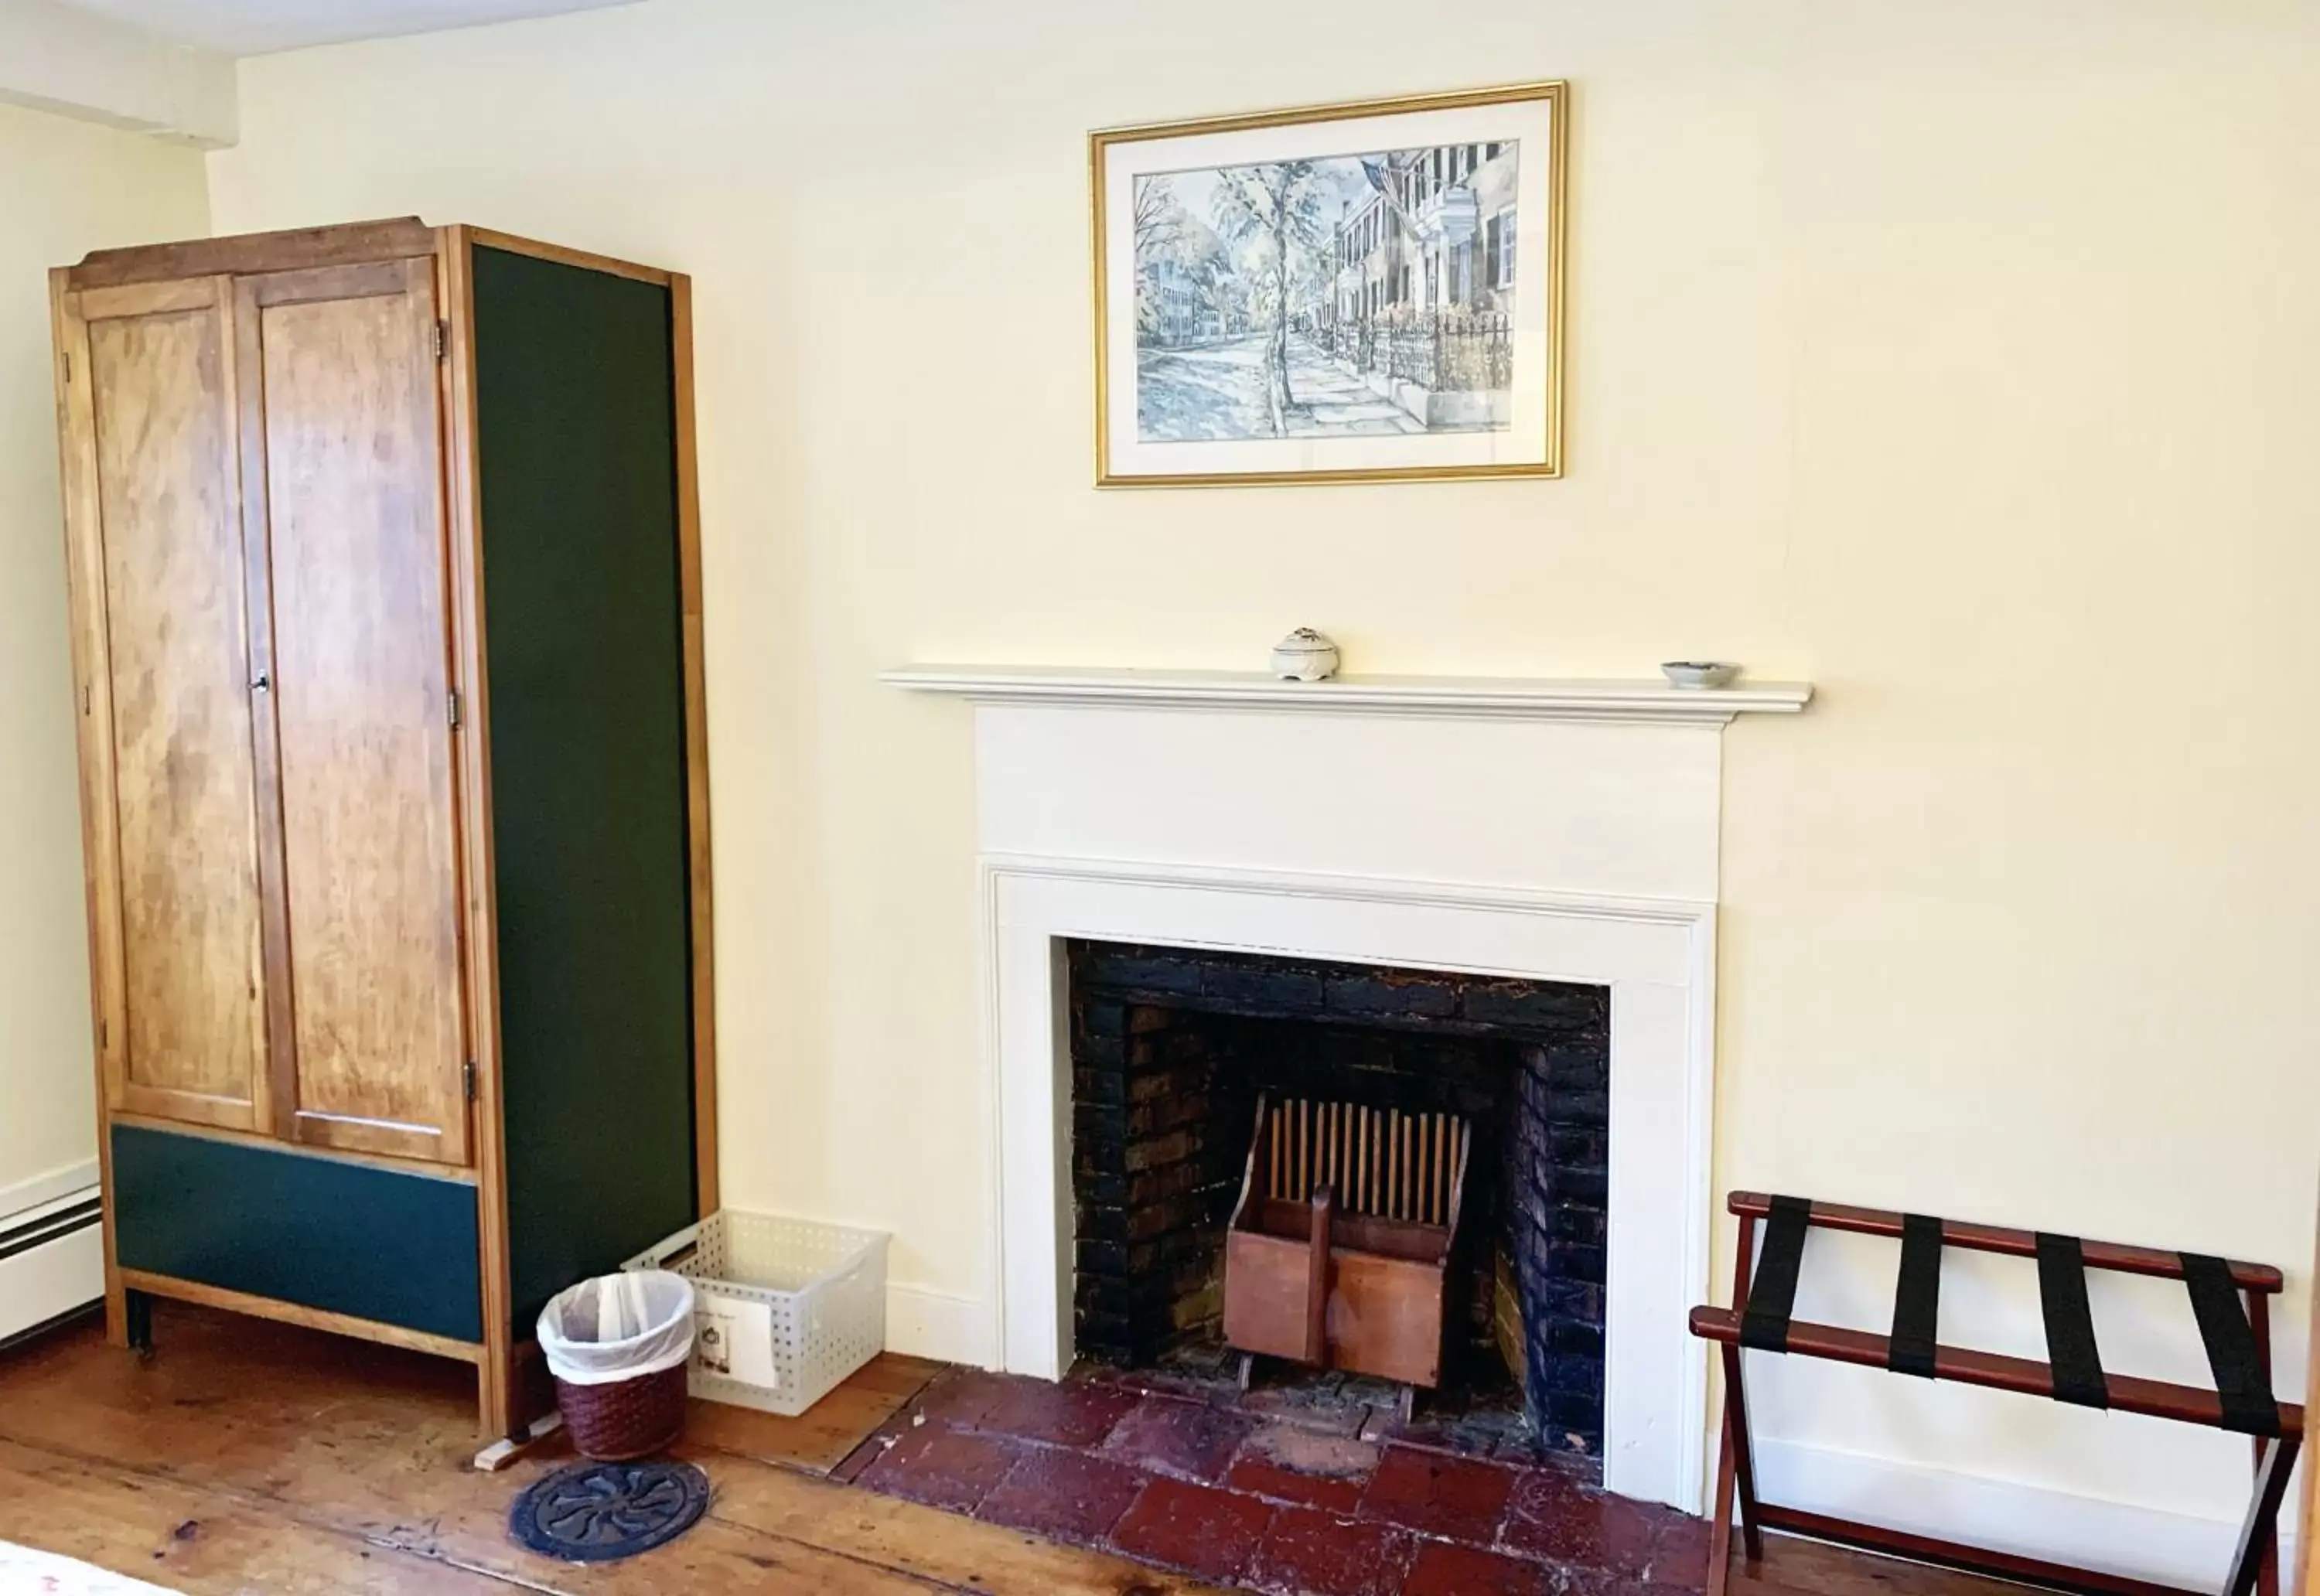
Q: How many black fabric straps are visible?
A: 4